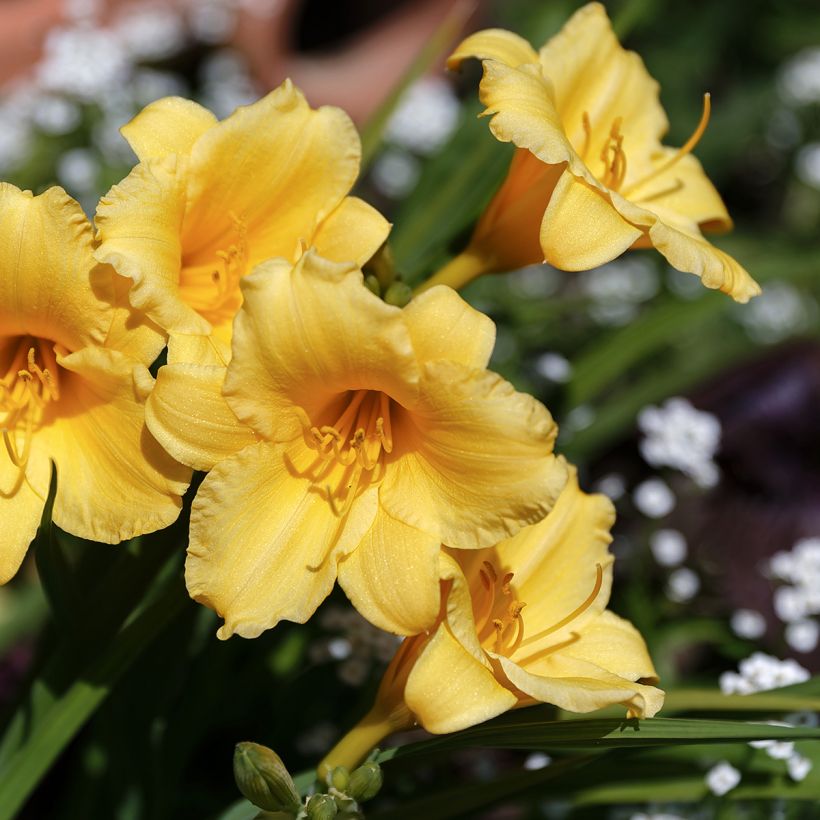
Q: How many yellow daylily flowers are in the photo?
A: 5